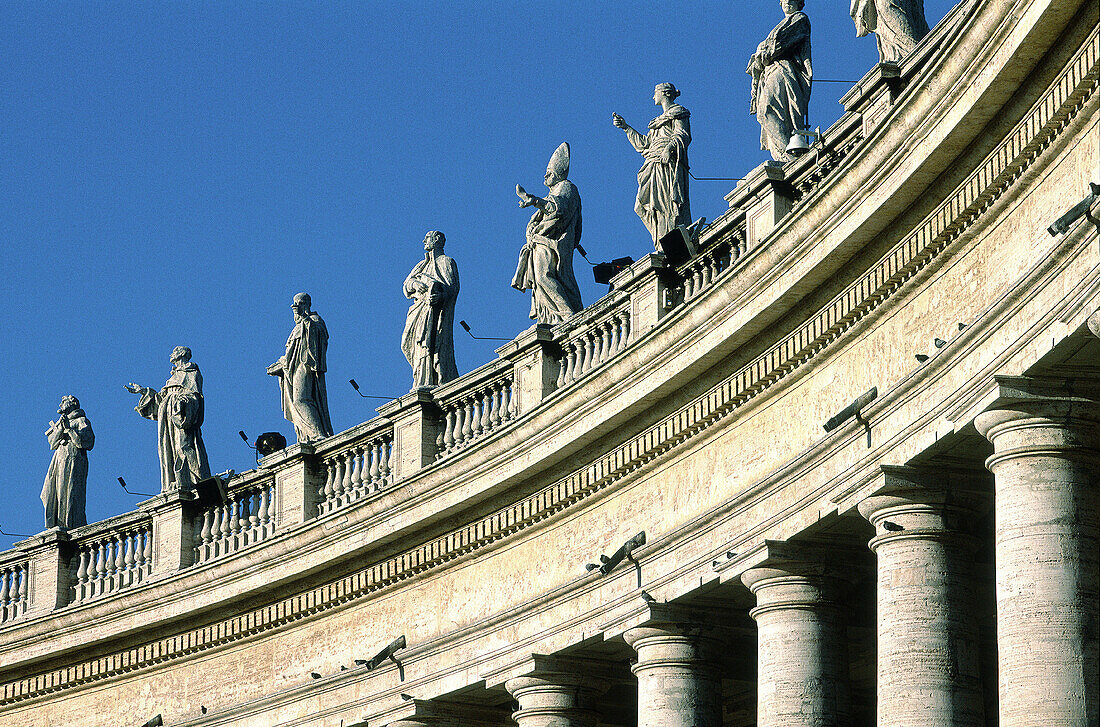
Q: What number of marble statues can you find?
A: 8